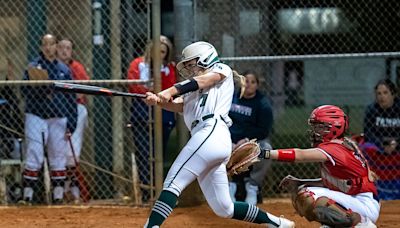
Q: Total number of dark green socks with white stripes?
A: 2